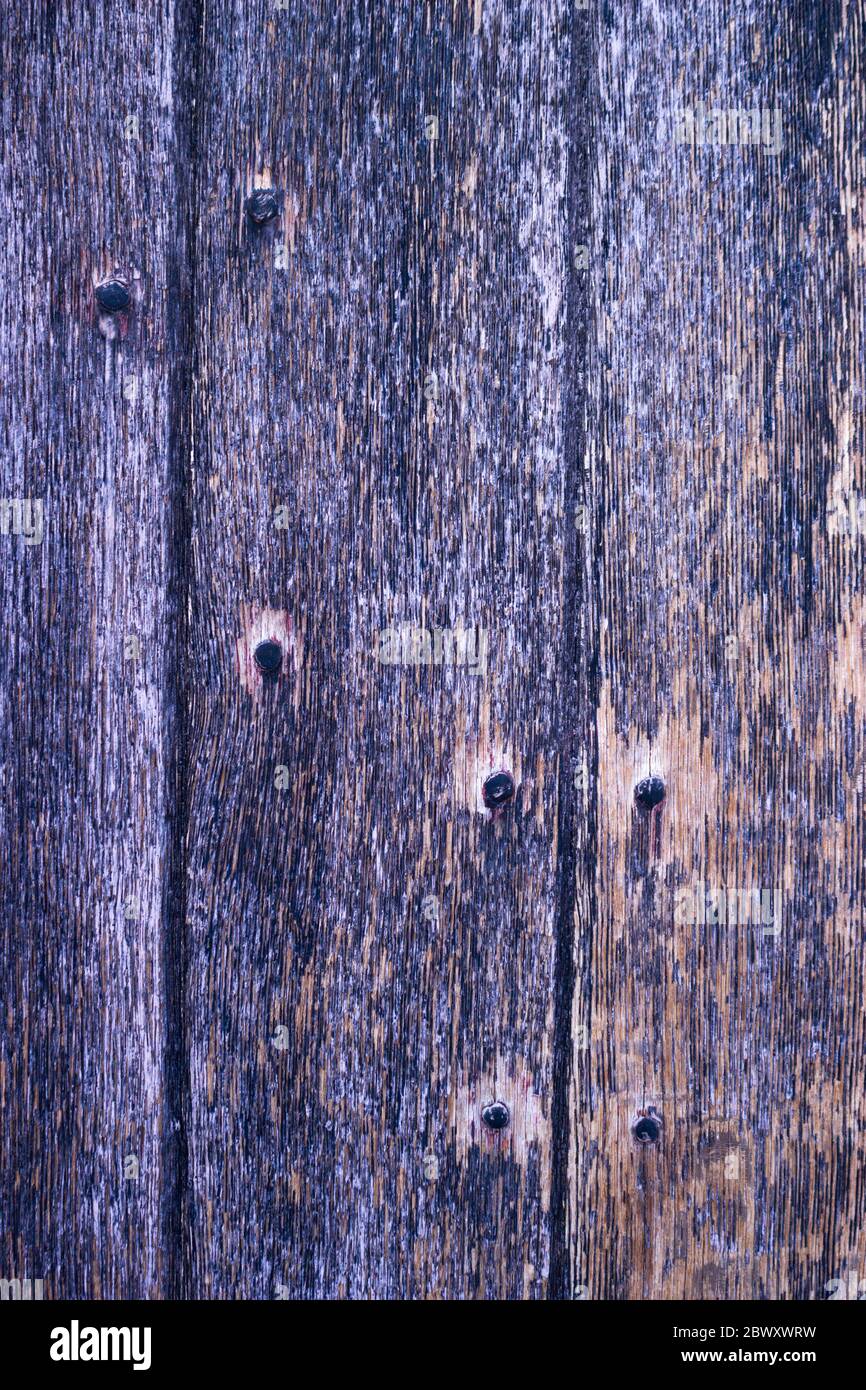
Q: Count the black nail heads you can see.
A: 7